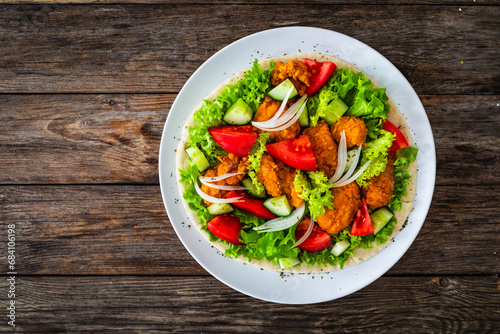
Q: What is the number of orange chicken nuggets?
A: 8